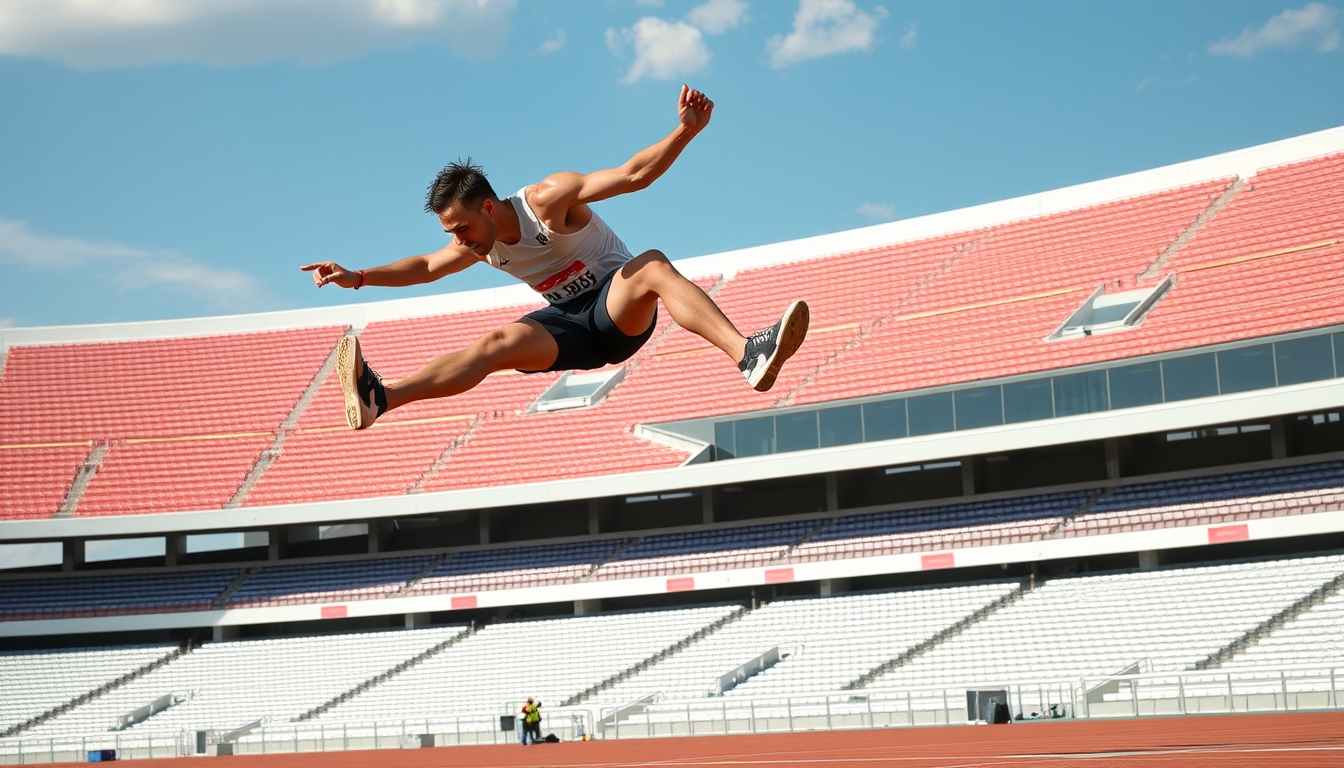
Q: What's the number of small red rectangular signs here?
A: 6